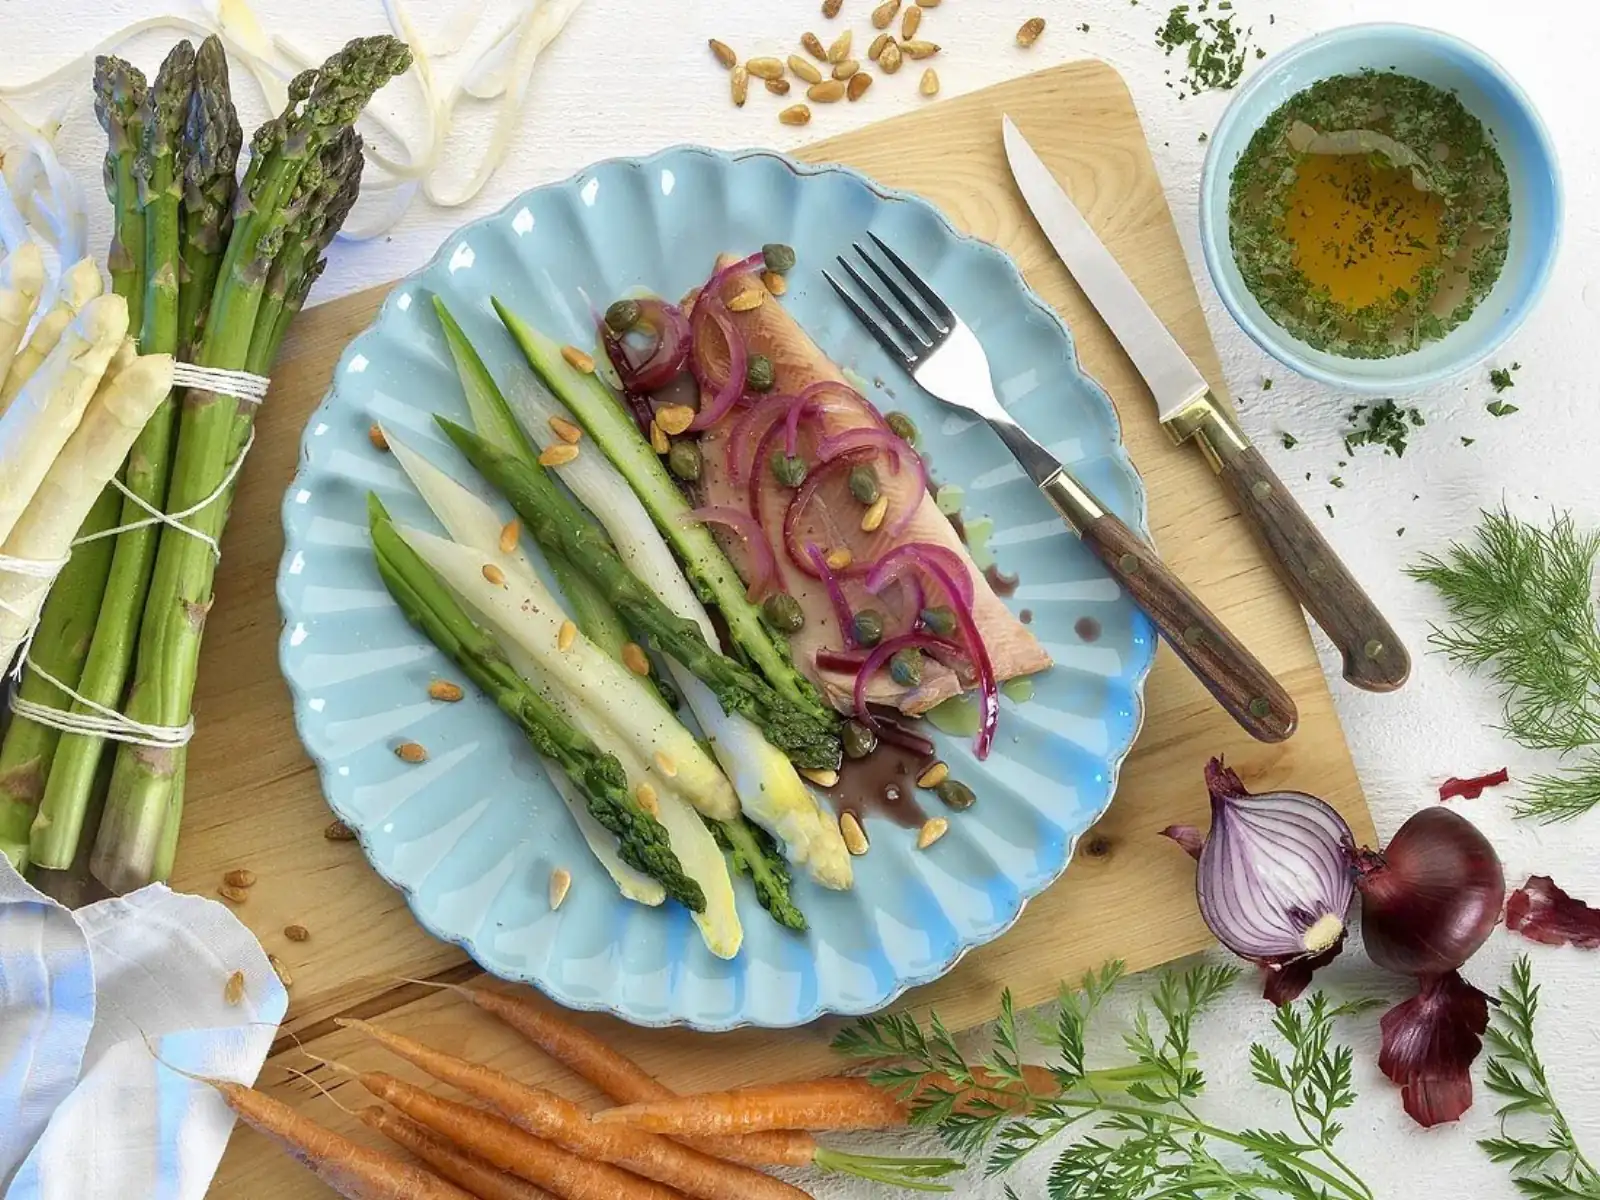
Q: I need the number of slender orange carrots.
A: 6